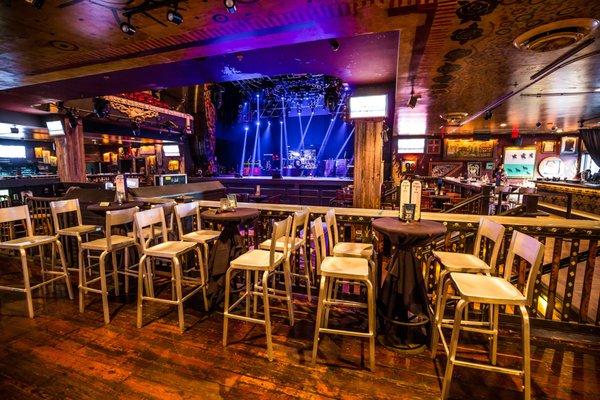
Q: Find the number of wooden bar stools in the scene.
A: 12